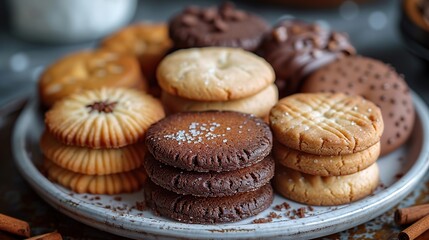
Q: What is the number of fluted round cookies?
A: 3